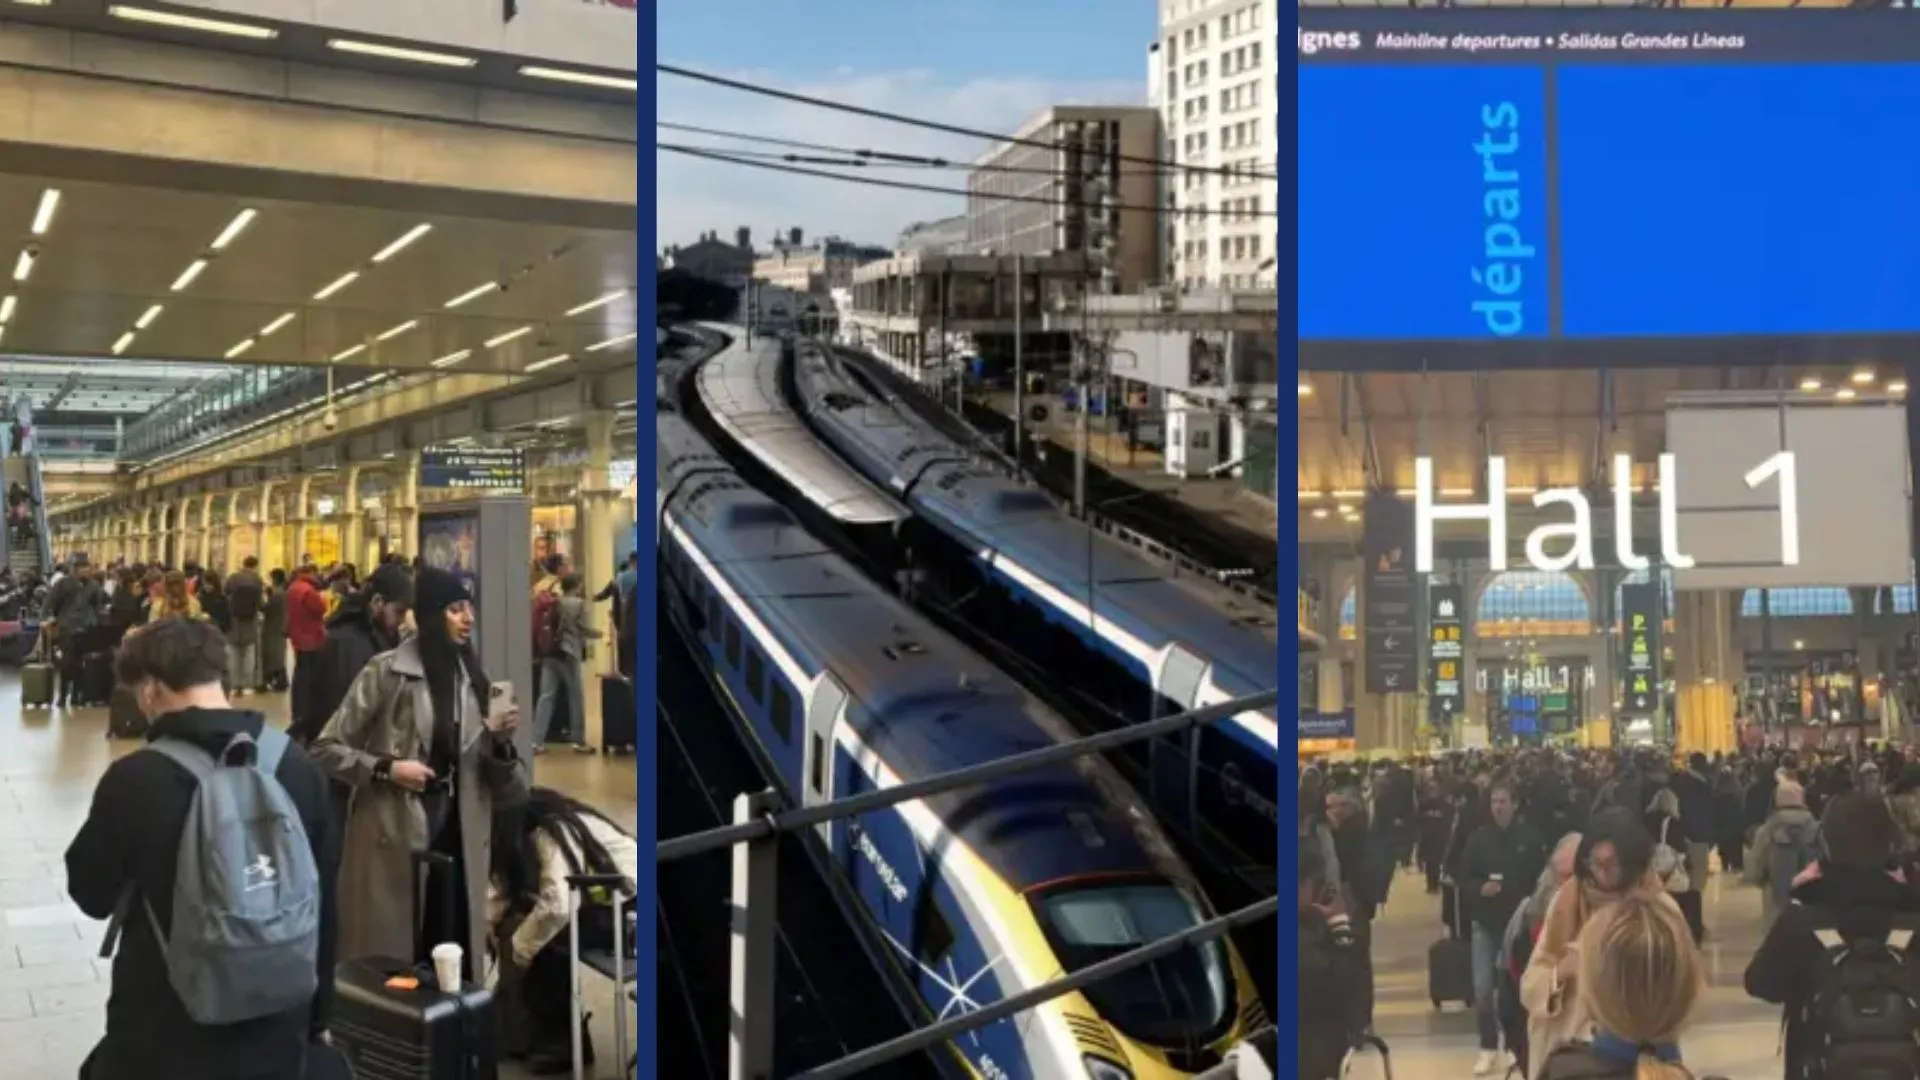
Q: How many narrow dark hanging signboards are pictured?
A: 3